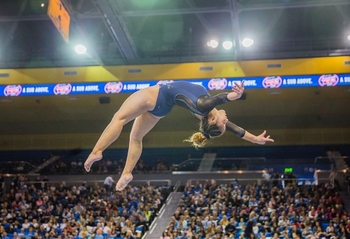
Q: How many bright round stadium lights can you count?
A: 4